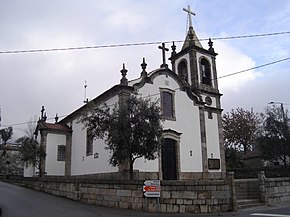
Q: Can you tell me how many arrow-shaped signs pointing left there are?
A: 3